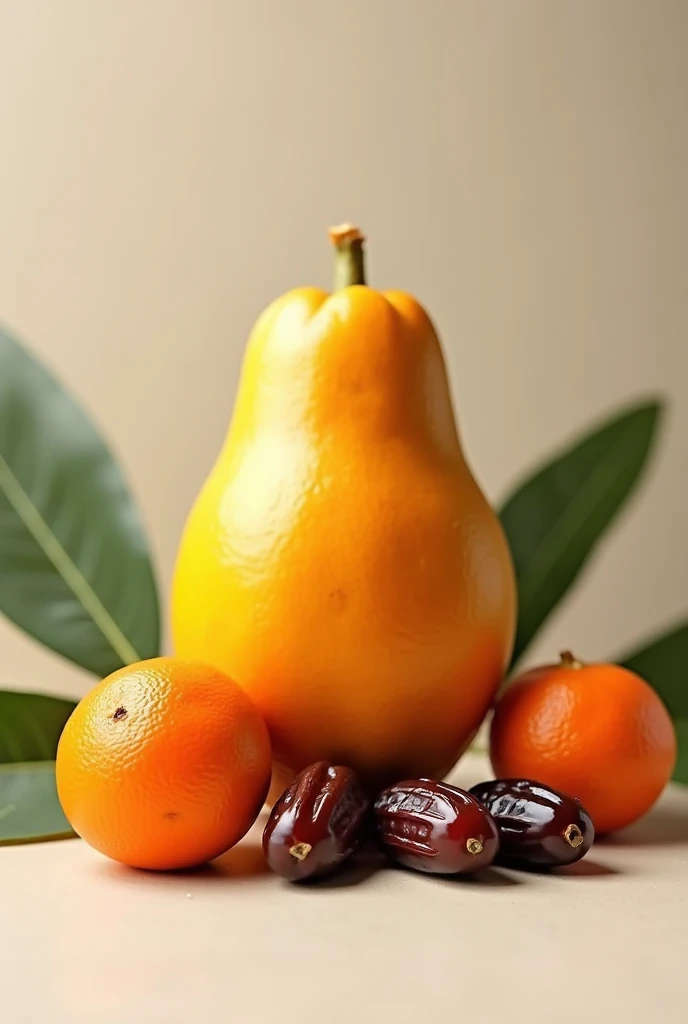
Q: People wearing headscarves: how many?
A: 0